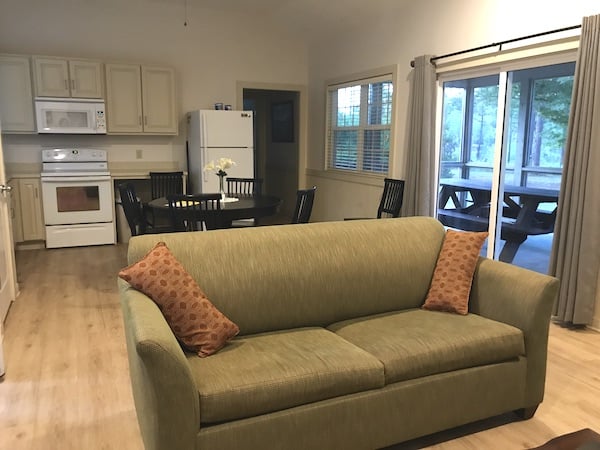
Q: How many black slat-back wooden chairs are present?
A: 6